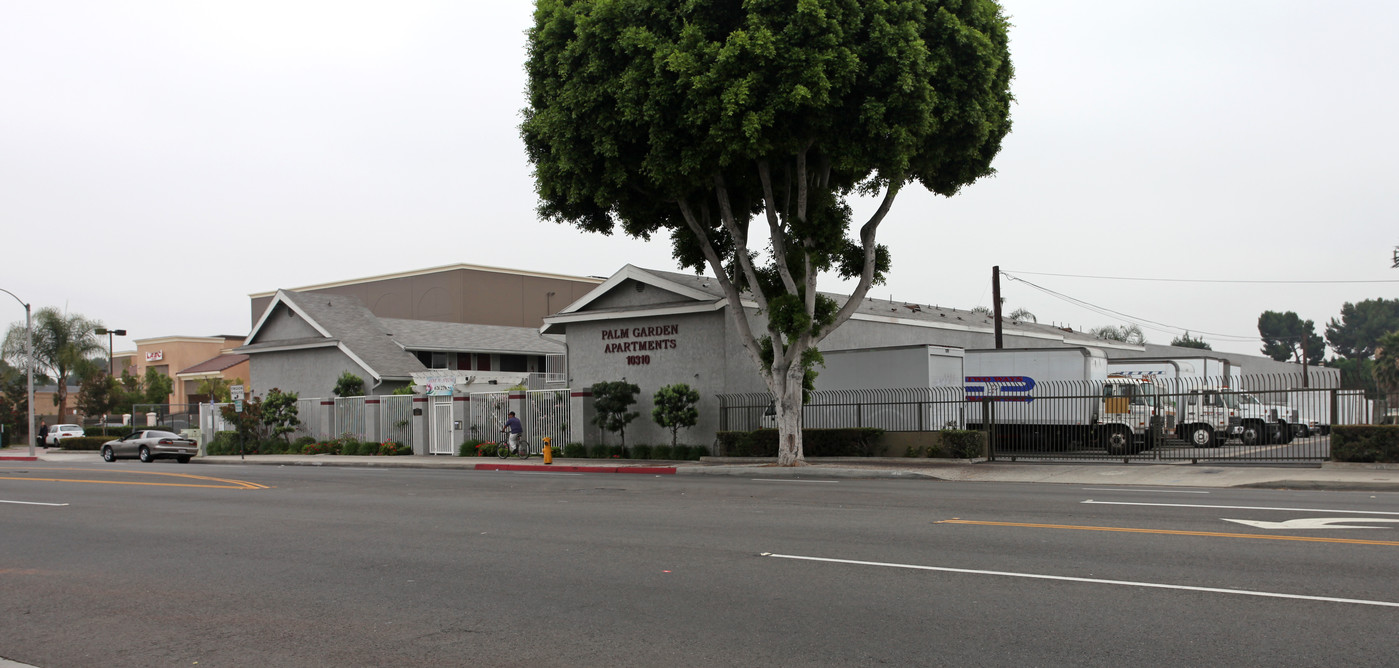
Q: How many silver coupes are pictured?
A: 1